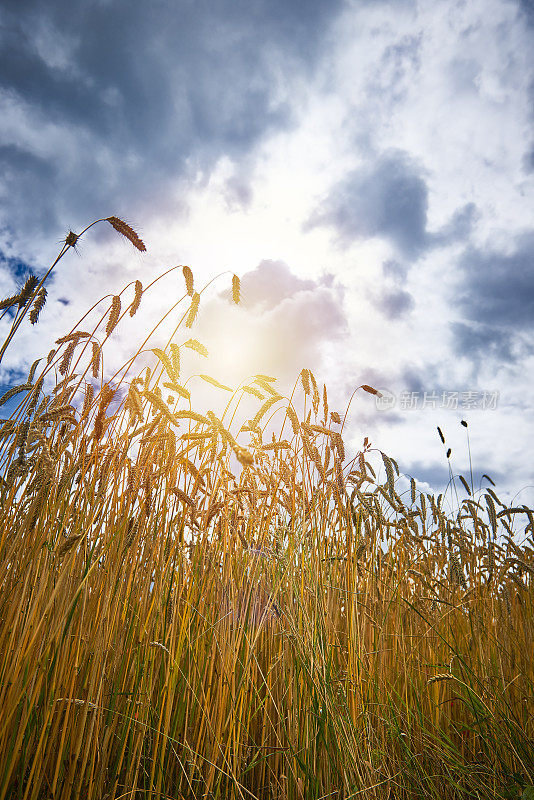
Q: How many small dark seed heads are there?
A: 3